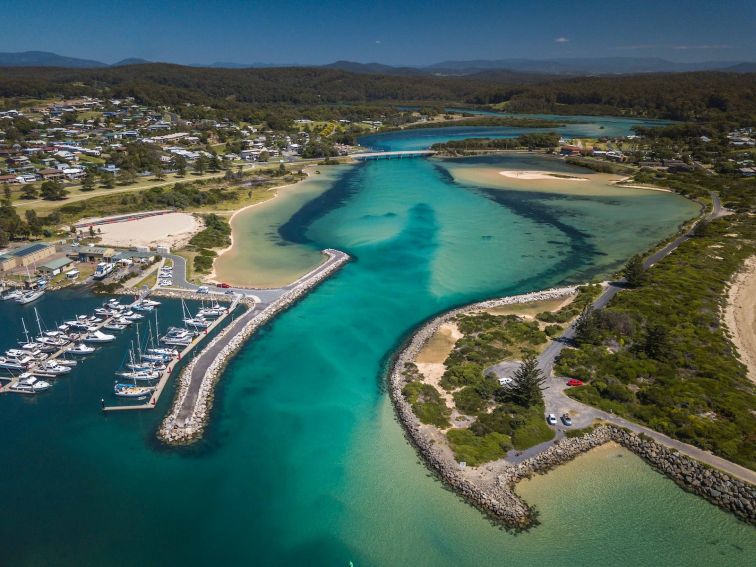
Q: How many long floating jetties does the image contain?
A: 2